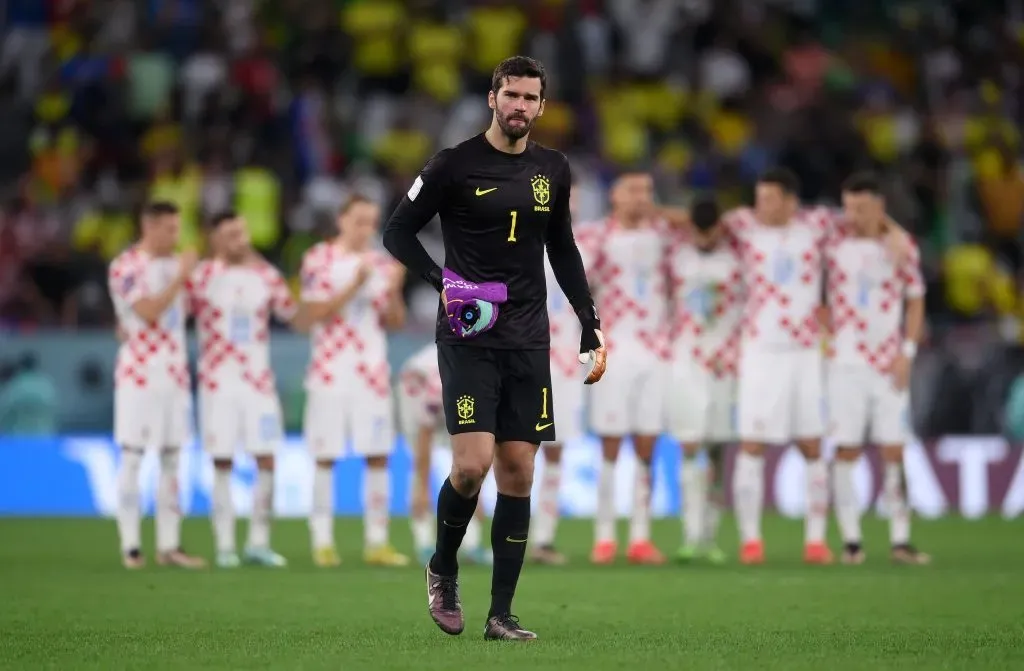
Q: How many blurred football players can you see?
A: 9